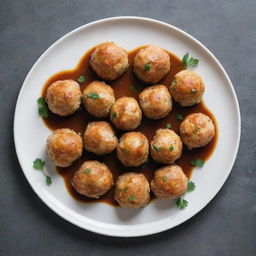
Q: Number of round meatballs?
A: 15